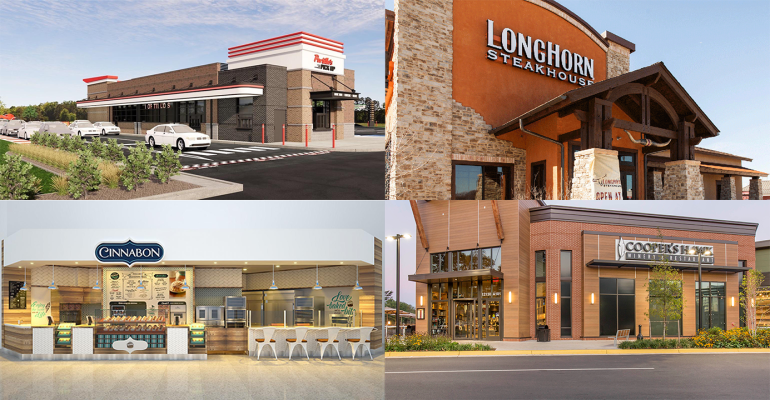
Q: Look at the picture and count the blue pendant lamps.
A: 8